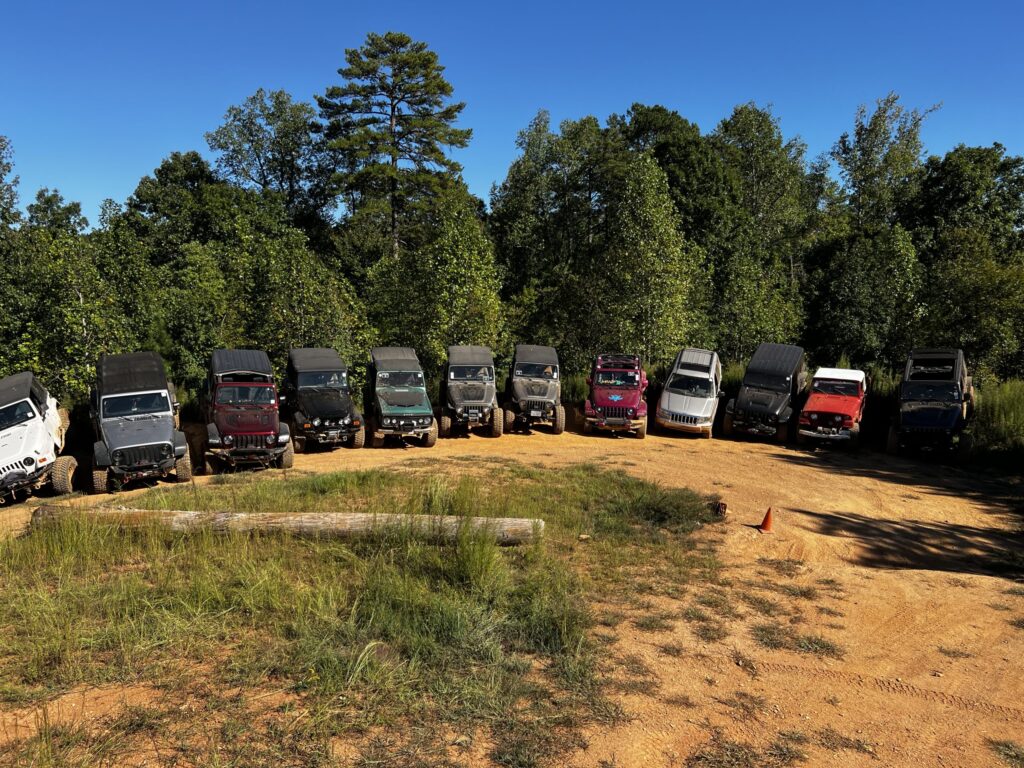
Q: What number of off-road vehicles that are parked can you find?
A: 12